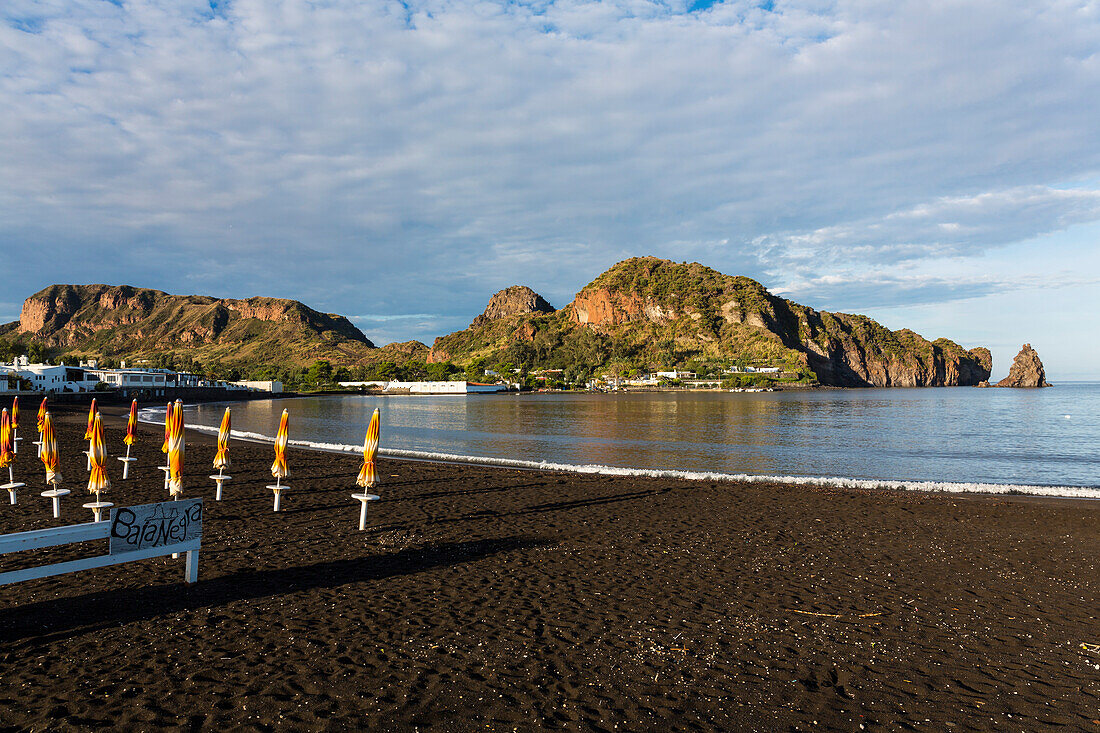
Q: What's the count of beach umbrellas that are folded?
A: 12